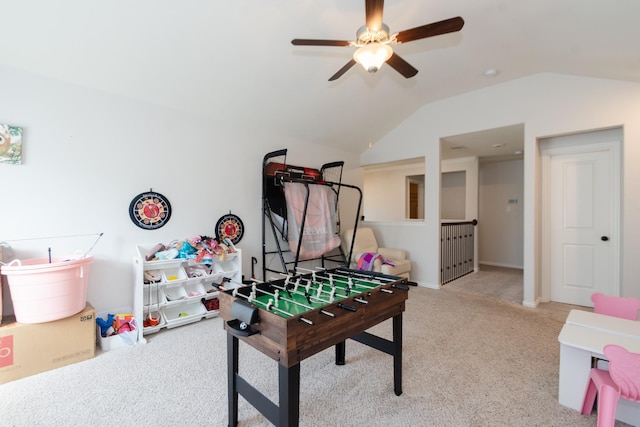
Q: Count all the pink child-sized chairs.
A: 2